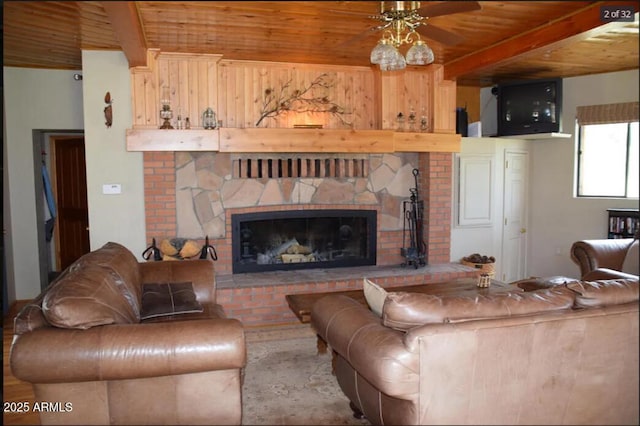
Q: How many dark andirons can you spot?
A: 2